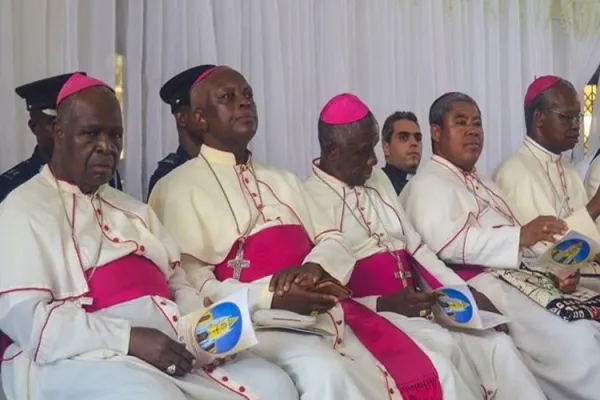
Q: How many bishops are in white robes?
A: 5